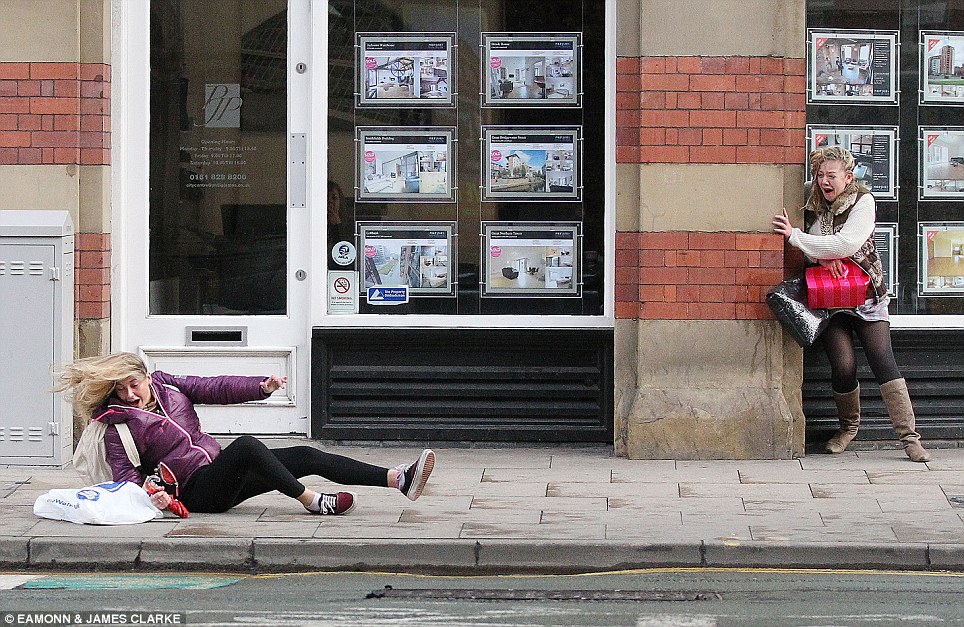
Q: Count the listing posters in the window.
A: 12